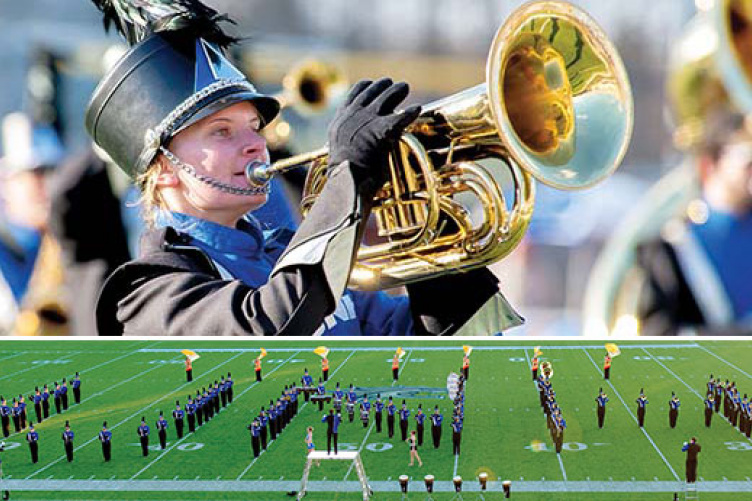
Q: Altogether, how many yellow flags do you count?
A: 7